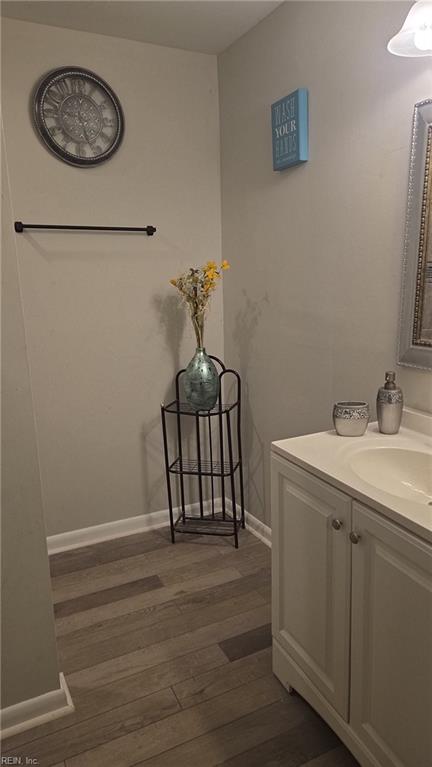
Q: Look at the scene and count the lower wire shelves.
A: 2